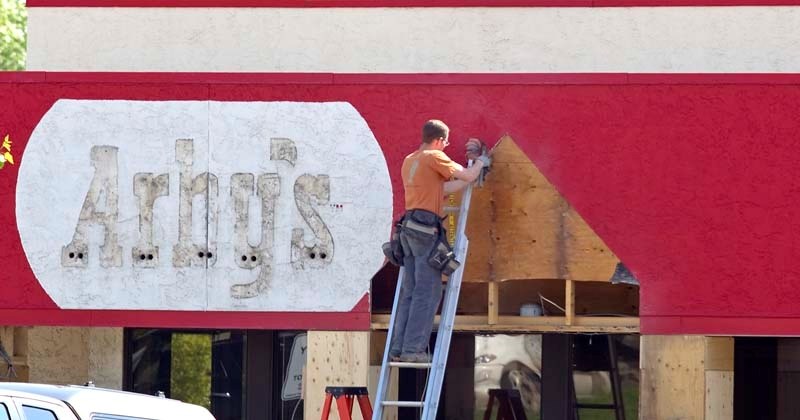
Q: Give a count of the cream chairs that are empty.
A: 0